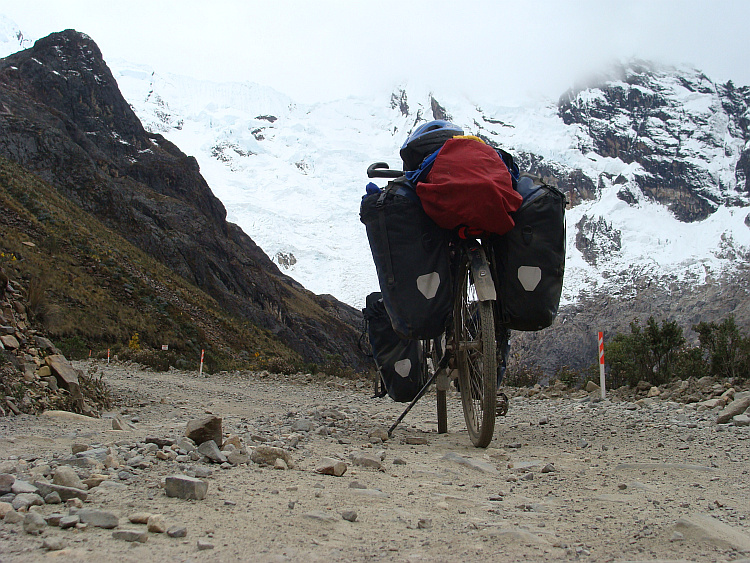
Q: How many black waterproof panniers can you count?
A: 3